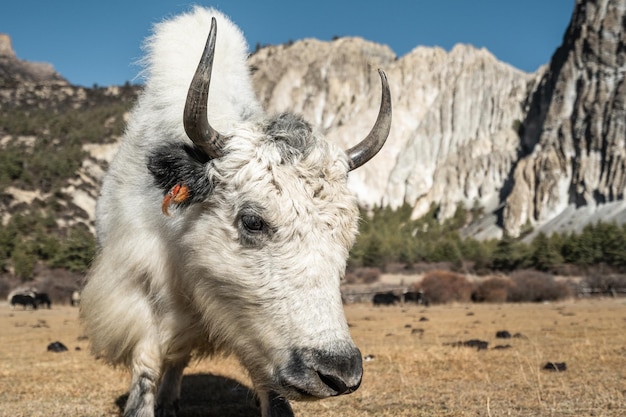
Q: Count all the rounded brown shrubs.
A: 3